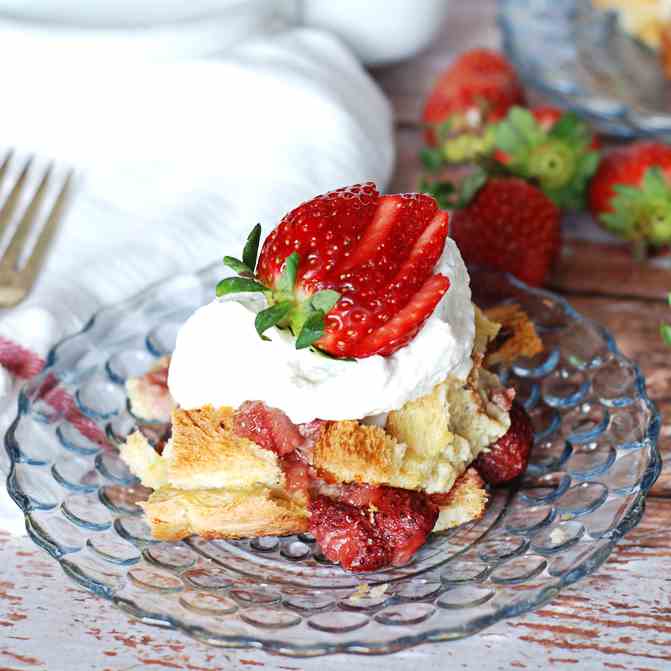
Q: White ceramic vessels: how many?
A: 2